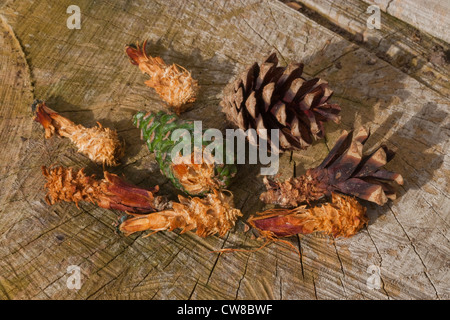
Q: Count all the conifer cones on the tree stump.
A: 8